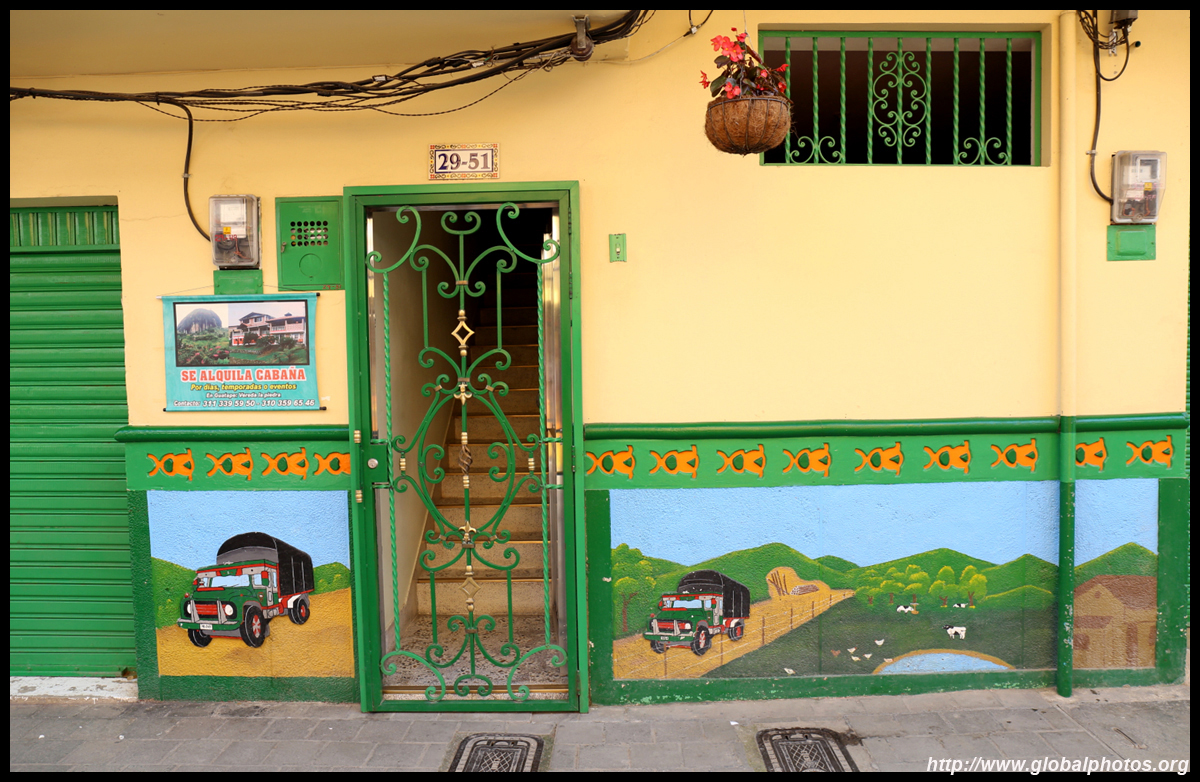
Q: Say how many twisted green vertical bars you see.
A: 11